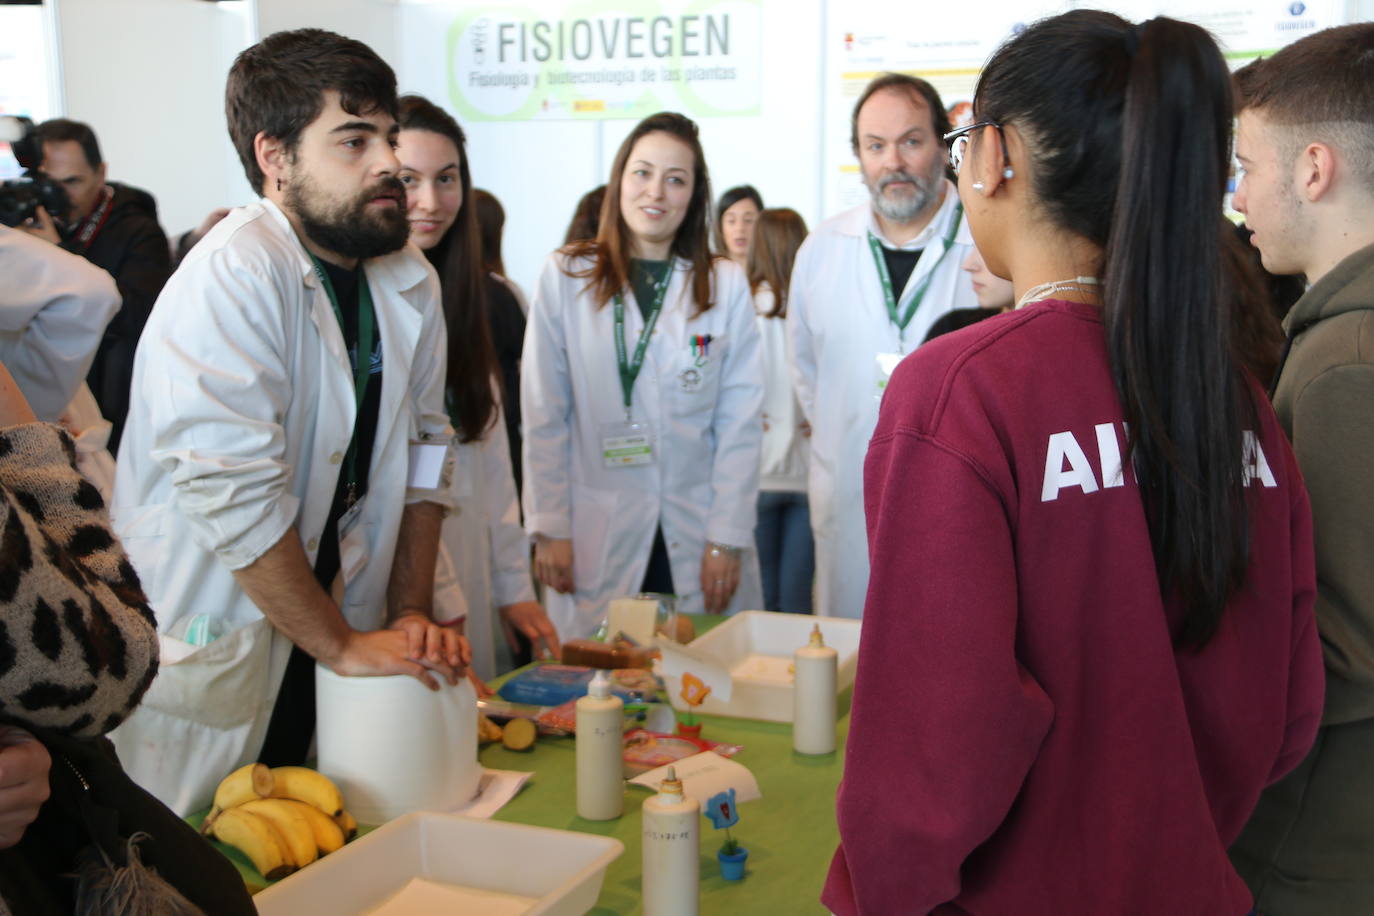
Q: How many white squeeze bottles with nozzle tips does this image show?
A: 3